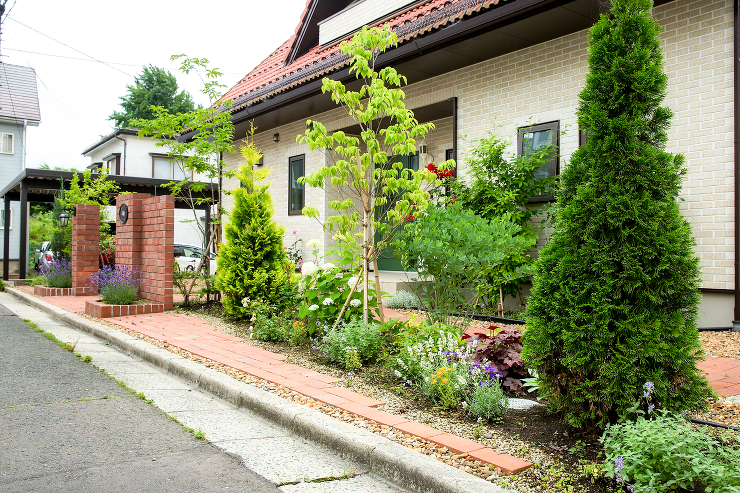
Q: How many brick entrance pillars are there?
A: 2